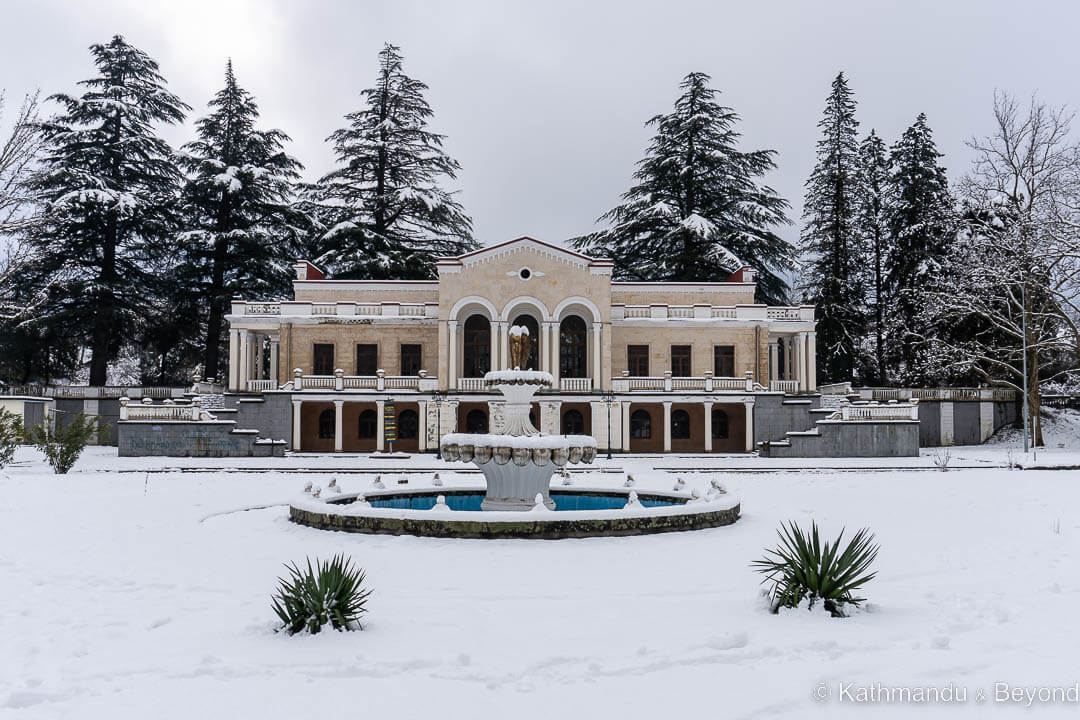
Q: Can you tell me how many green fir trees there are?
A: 7